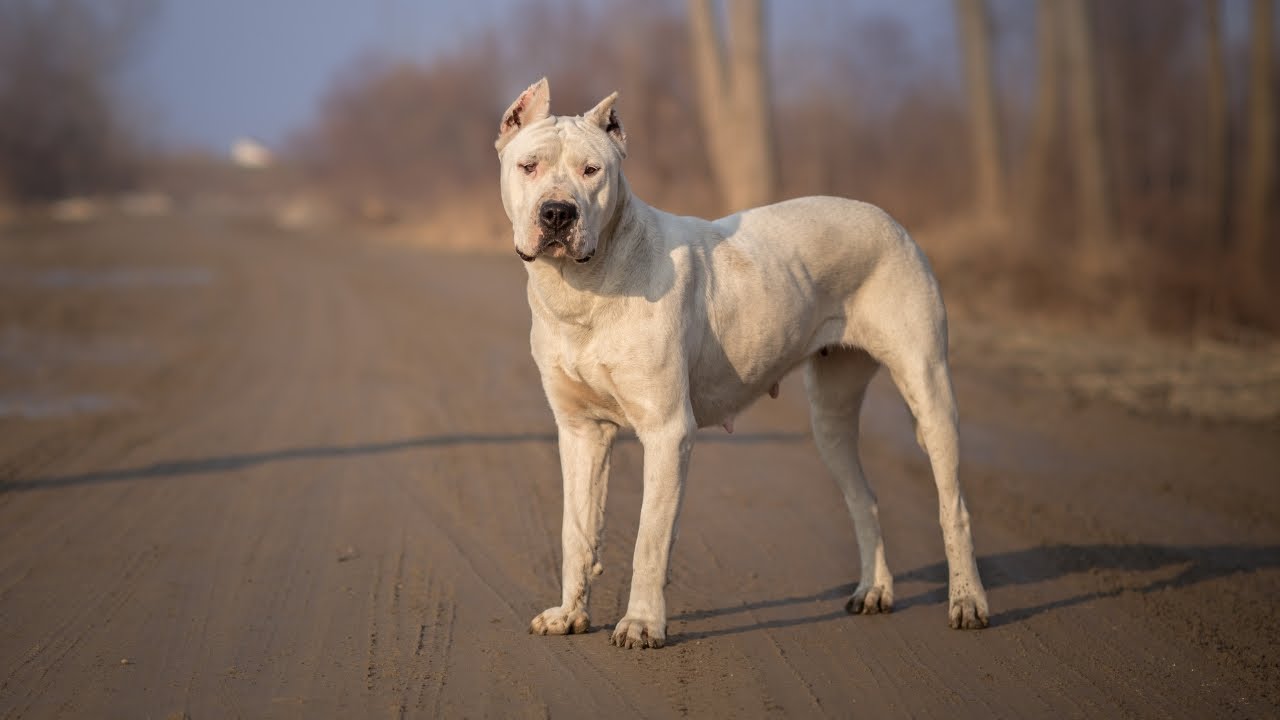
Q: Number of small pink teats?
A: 2